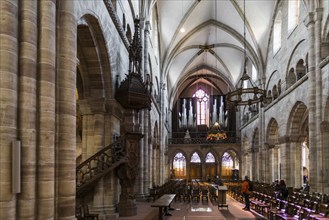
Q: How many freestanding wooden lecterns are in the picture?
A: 1